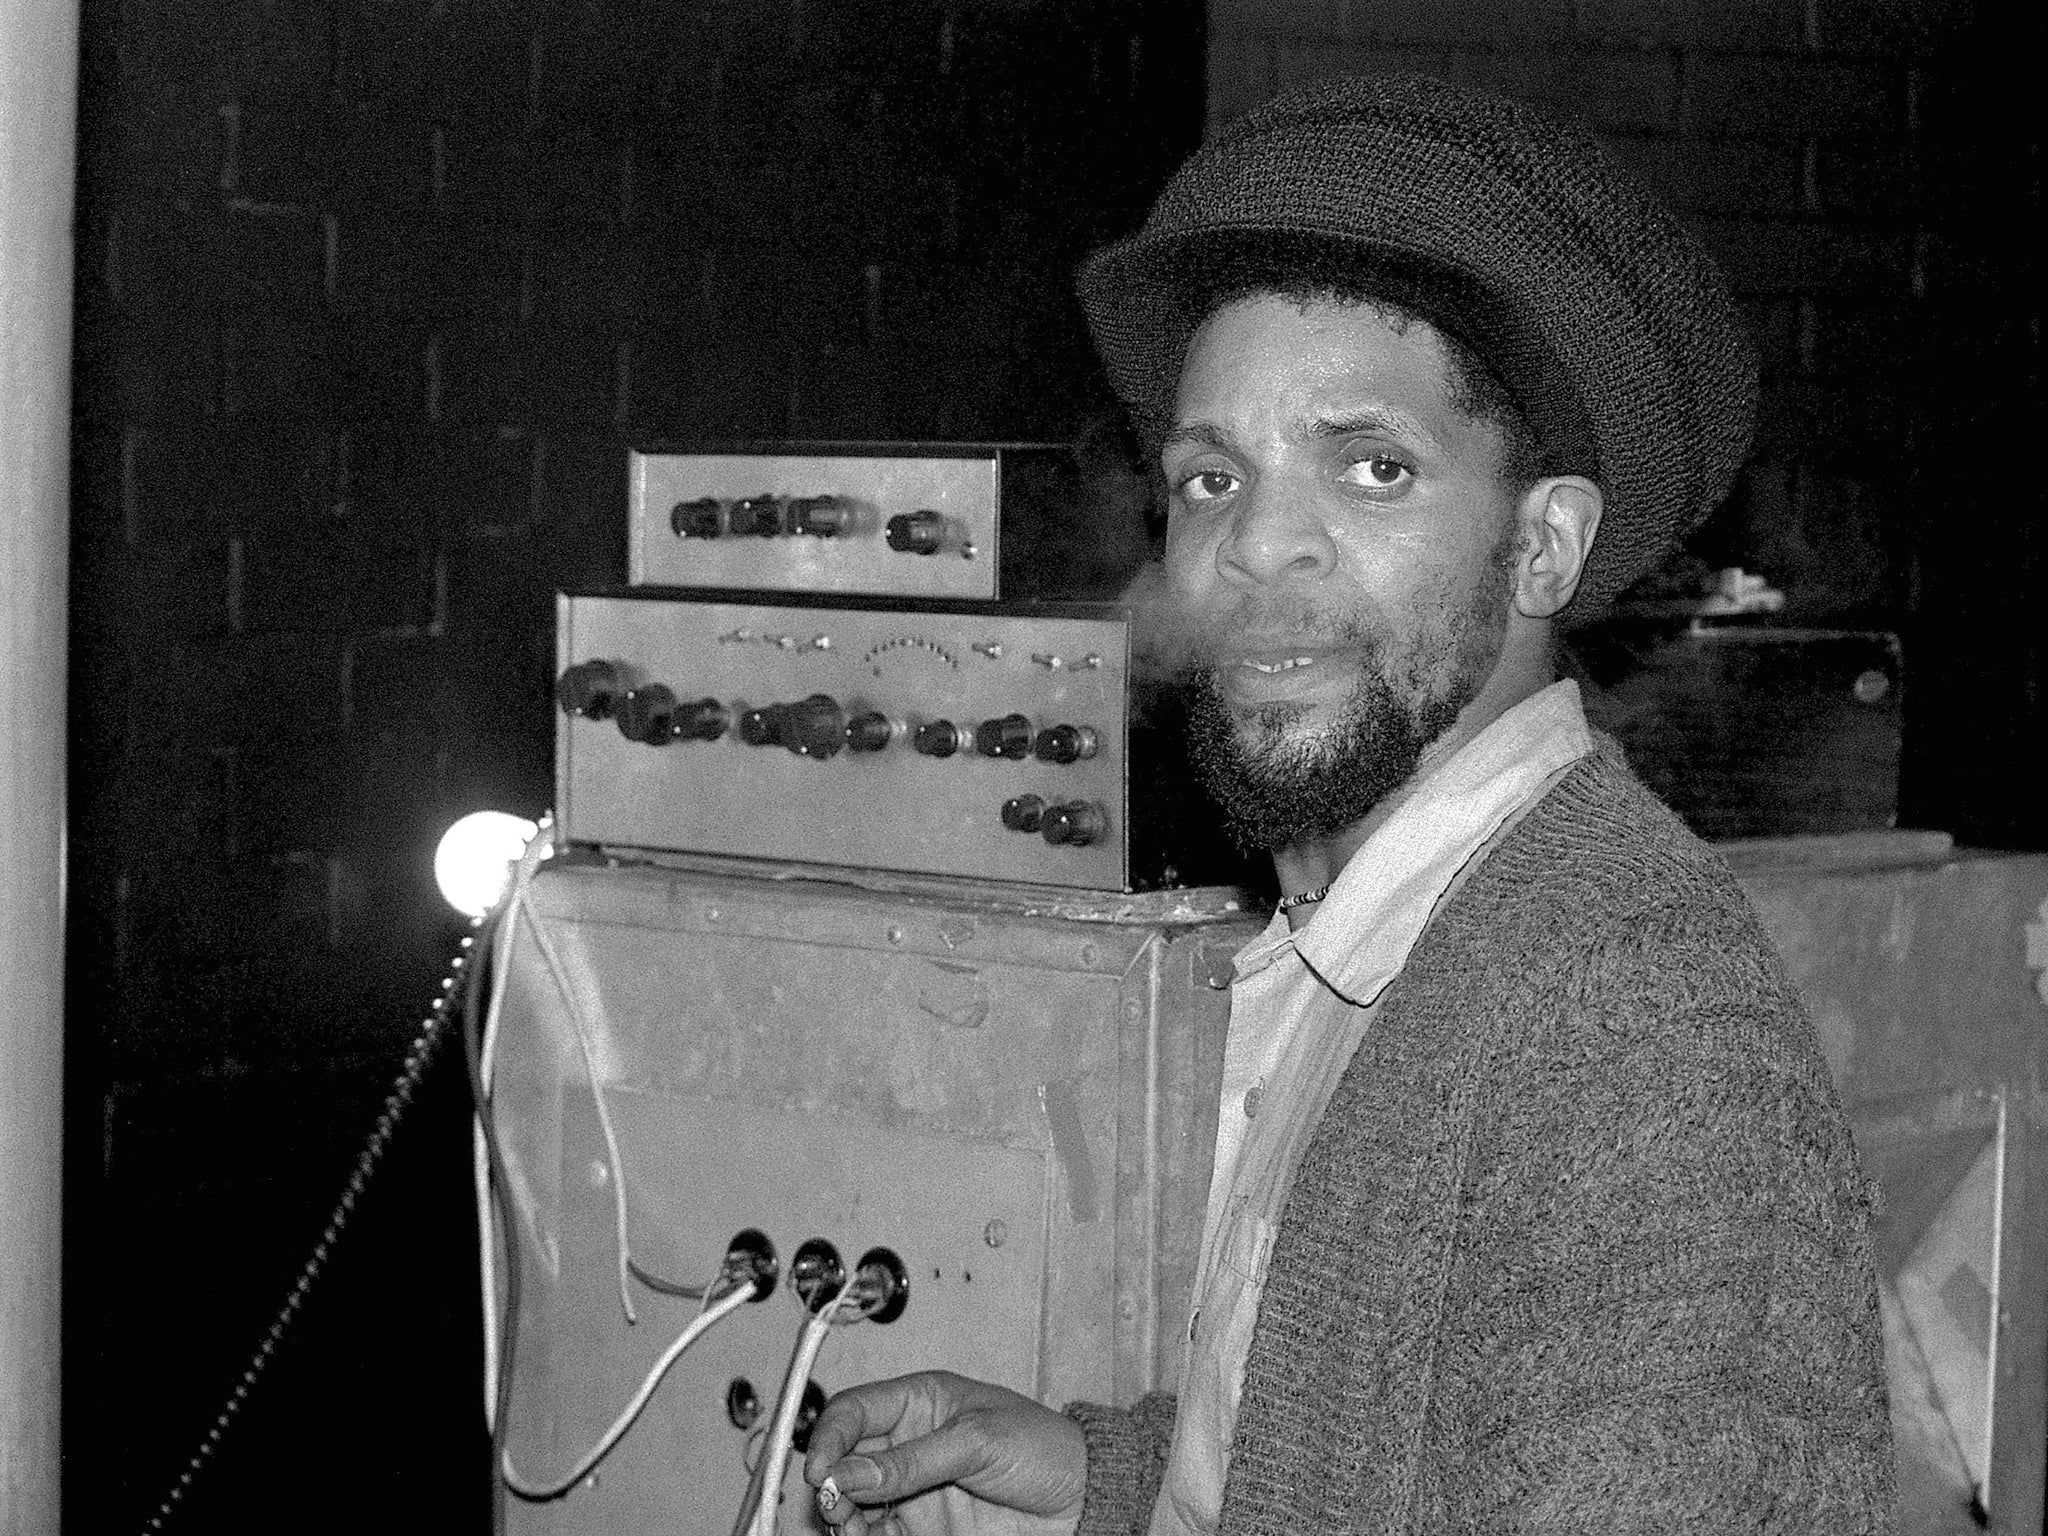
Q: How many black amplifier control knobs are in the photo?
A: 15